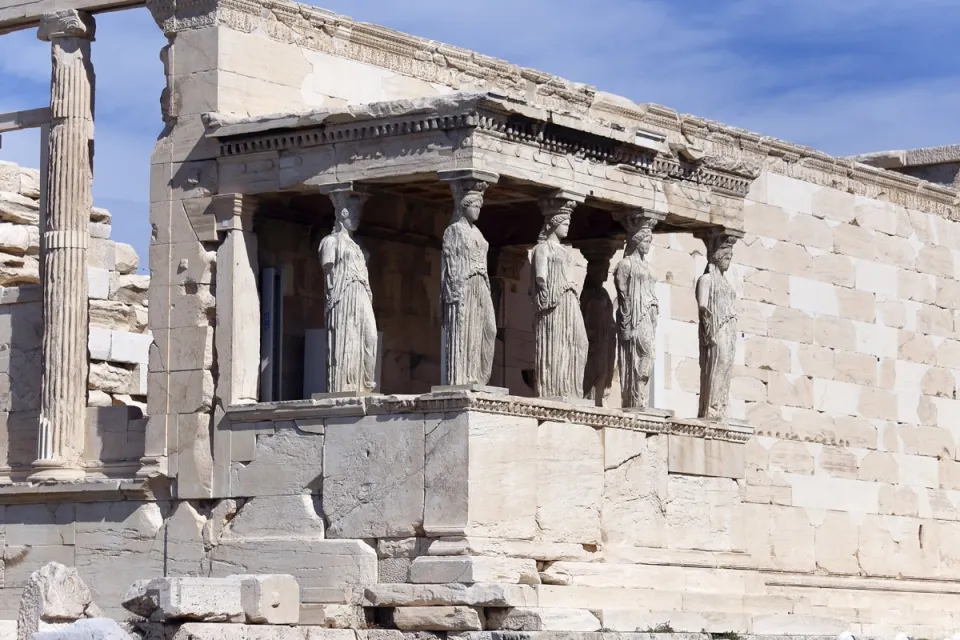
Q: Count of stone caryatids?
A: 6